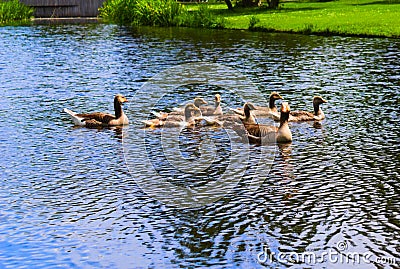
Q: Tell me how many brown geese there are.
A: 8